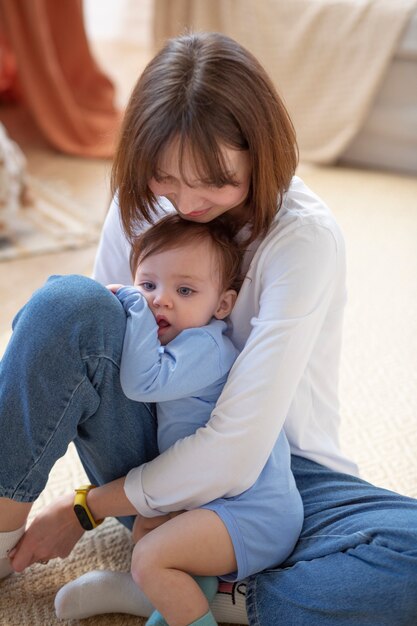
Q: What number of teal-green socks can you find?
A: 2